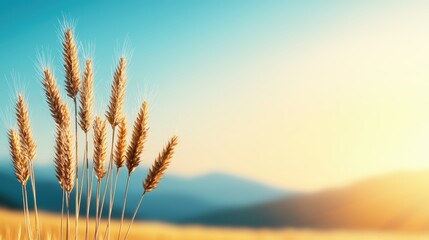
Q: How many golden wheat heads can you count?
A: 11